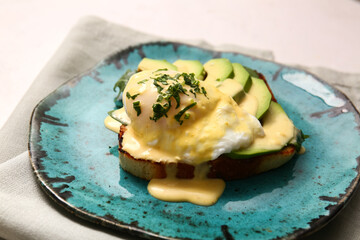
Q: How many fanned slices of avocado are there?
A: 6